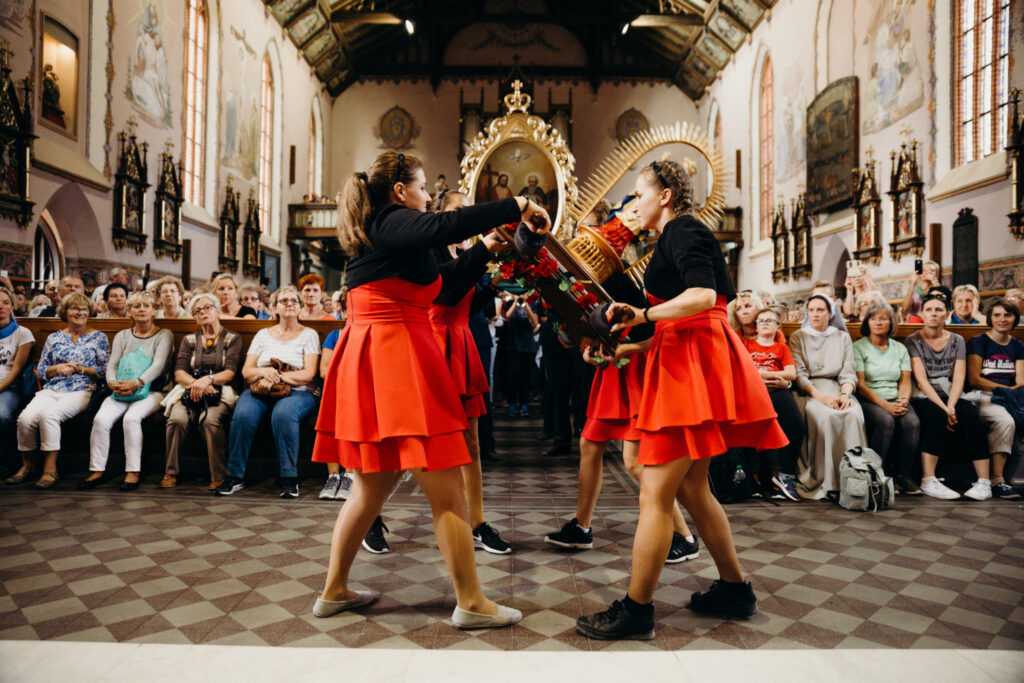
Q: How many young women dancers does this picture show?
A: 4